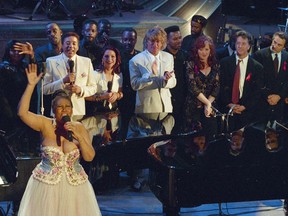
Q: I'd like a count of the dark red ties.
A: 2